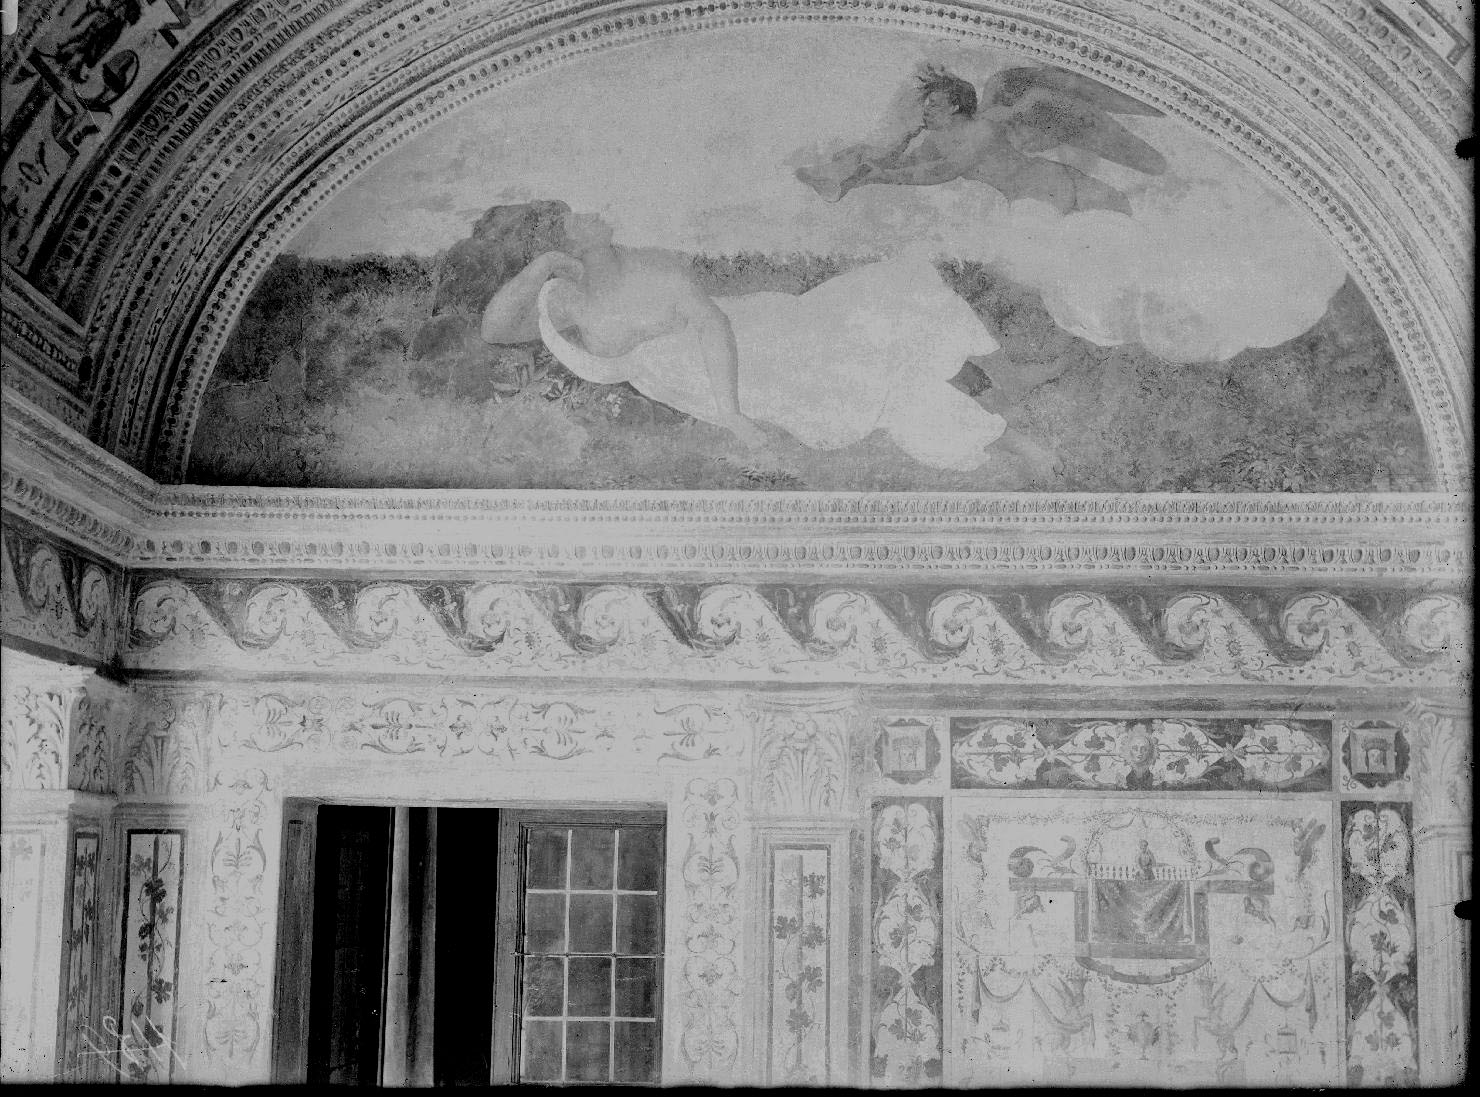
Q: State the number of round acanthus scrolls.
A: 14